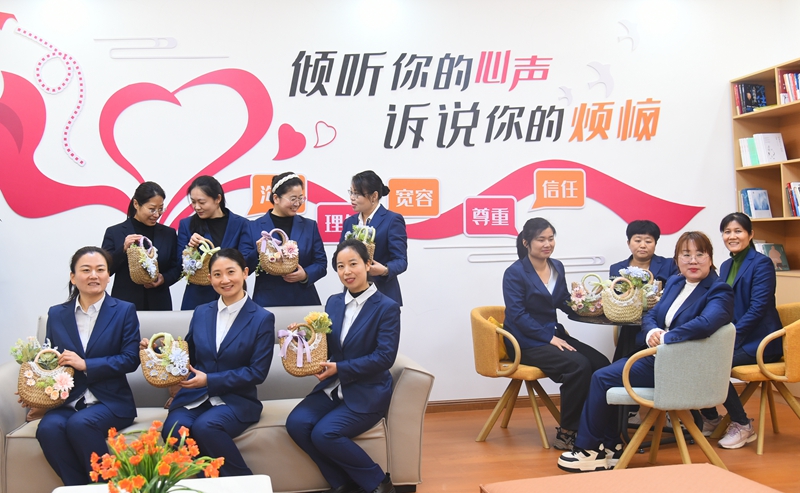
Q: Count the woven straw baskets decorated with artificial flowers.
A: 10